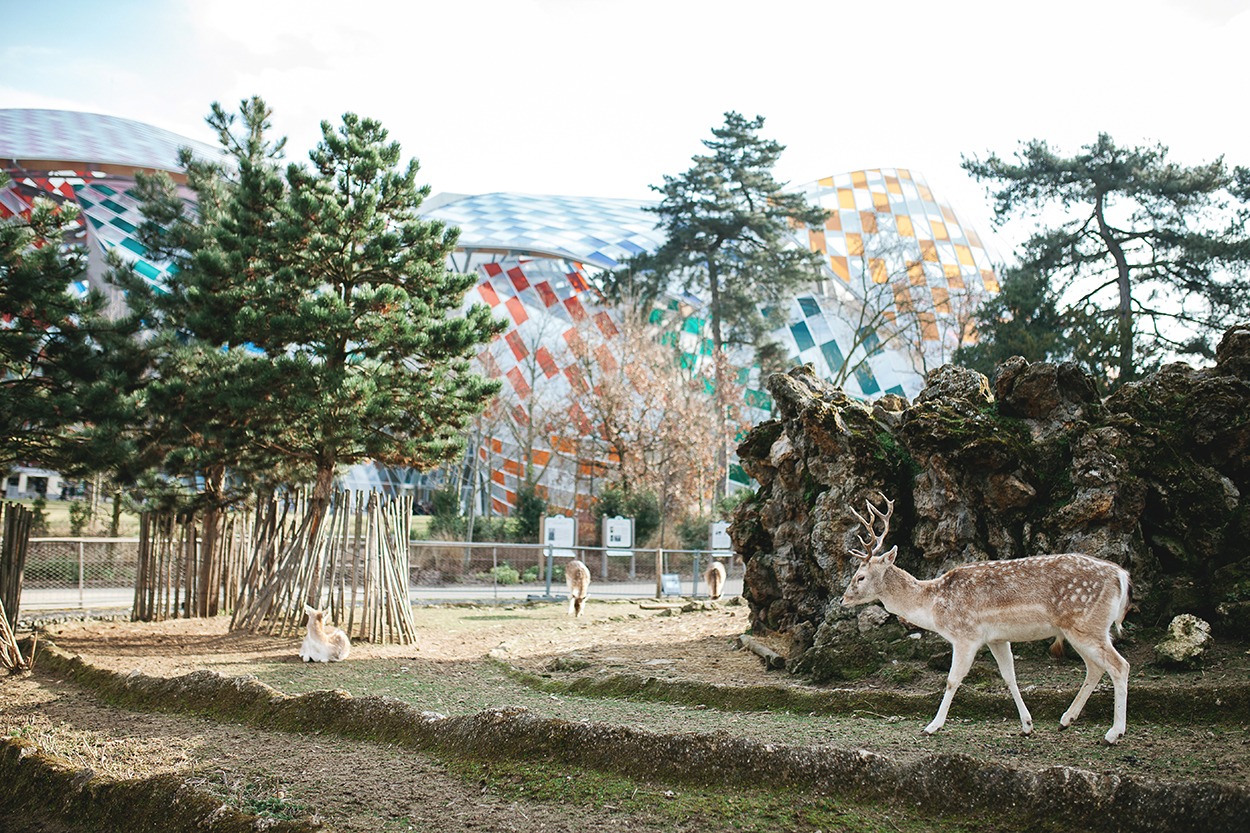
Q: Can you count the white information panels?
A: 3